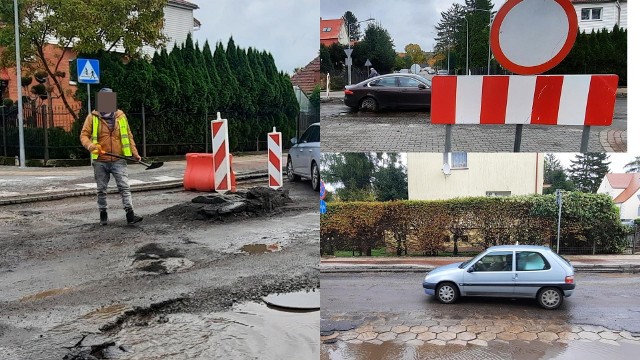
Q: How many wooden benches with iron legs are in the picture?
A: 0